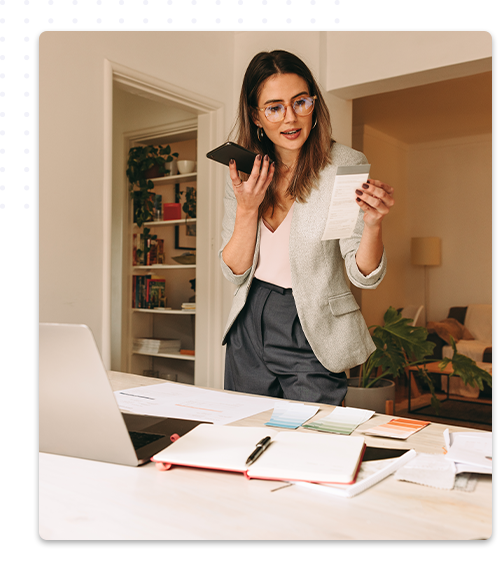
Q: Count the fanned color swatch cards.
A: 3